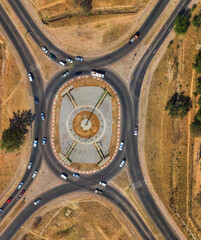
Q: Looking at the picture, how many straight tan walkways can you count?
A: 4